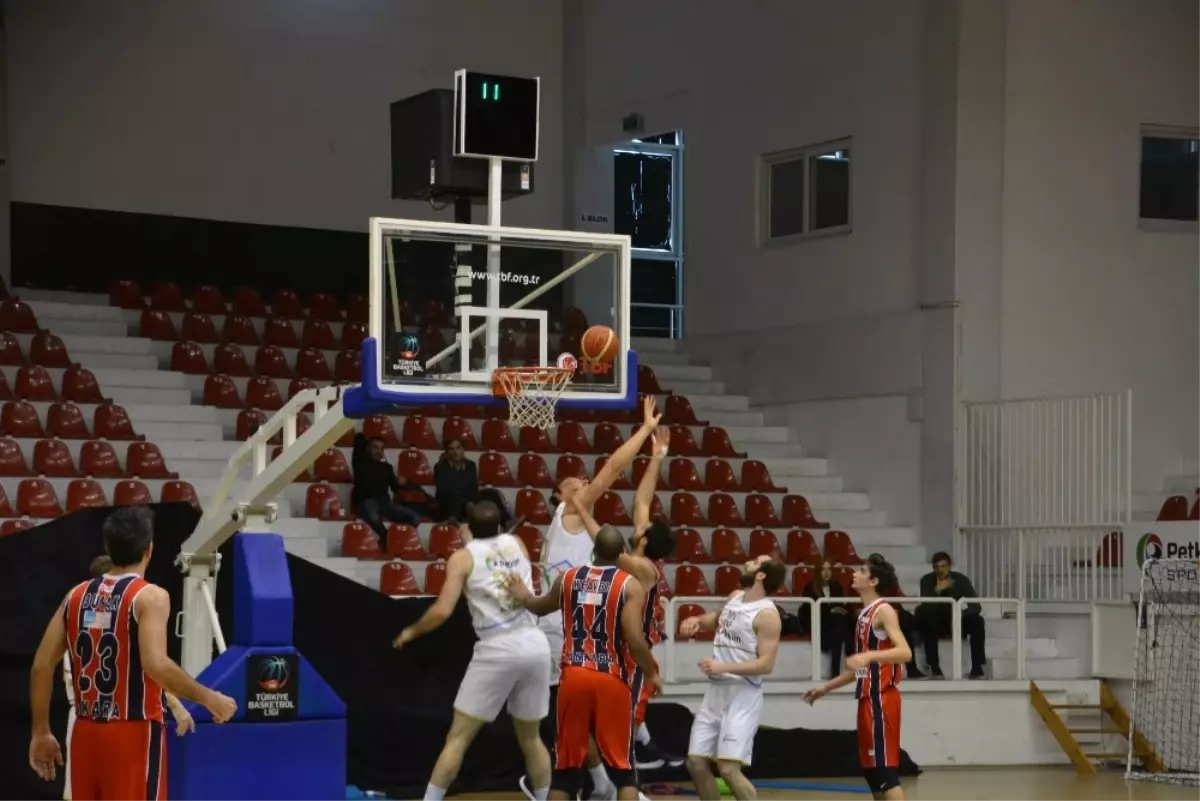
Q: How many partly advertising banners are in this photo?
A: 1